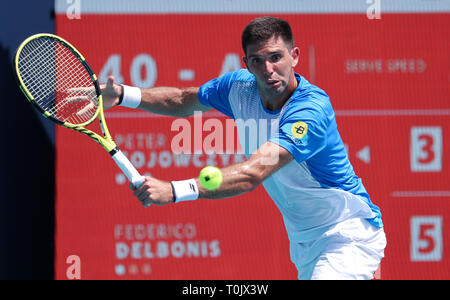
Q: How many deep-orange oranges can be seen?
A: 0